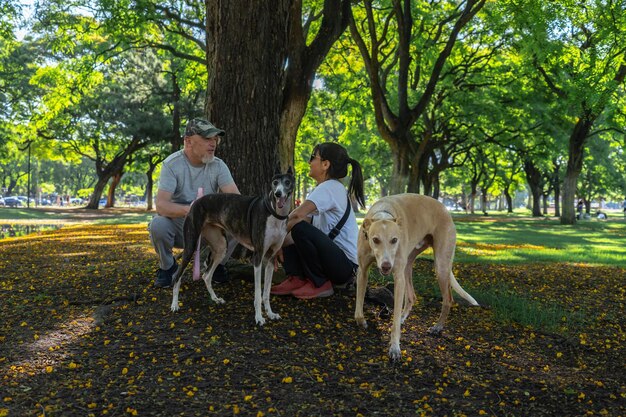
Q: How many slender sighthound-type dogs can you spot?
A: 2